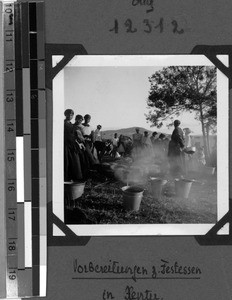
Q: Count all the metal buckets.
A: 4